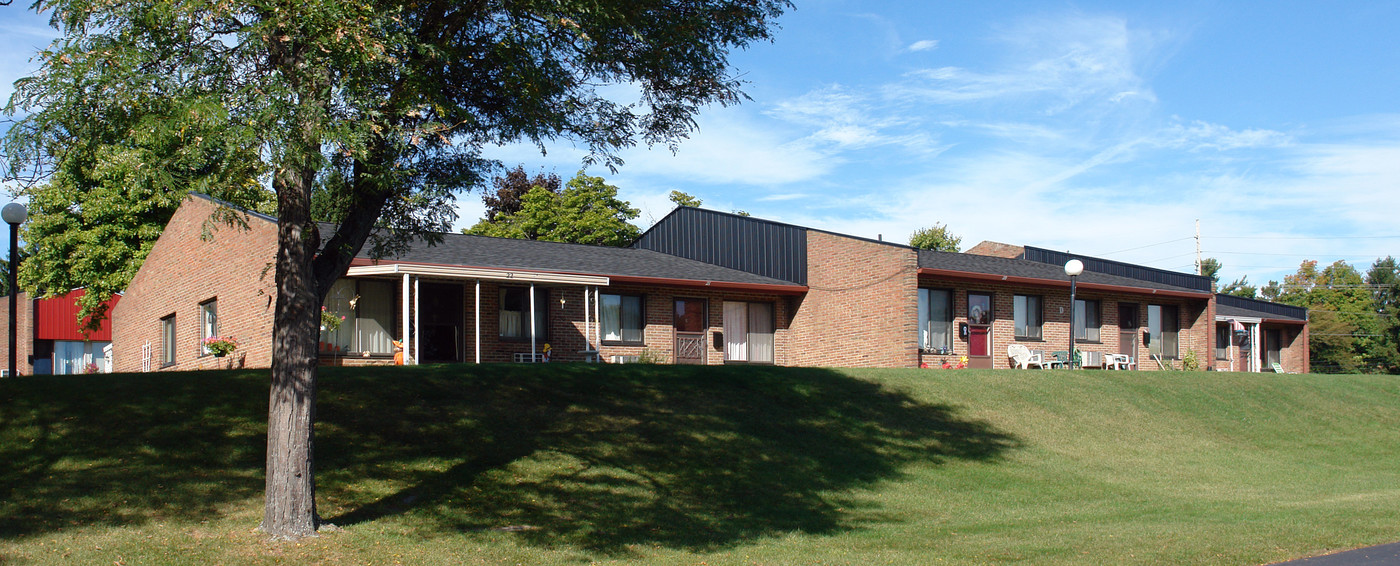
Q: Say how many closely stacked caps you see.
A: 0